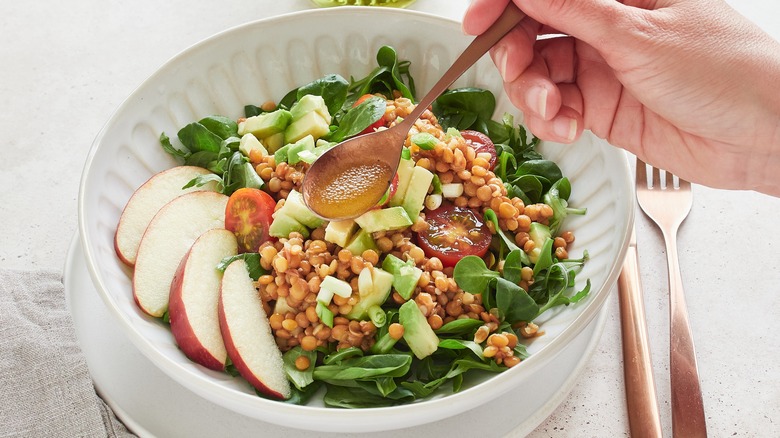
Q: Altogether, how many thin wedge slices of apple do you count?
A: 4